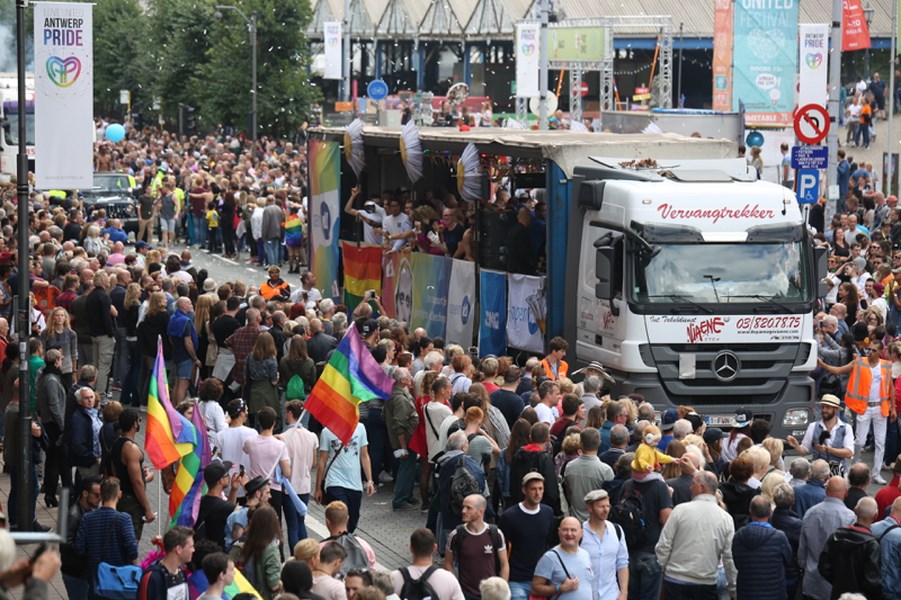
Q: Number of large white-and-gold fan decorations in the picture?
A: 3